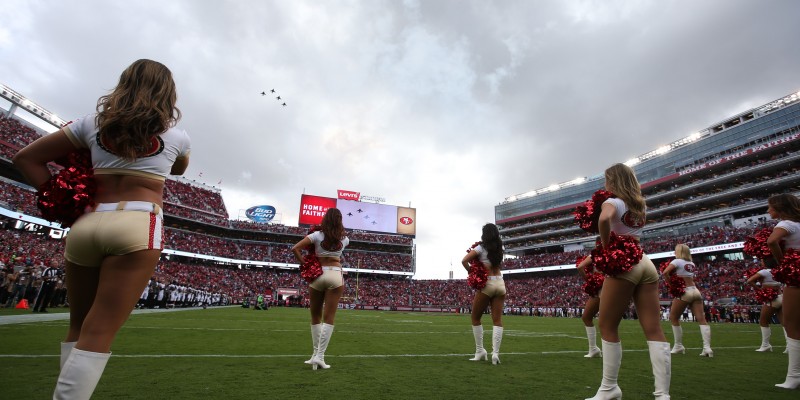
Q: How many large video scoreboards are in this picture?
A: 1